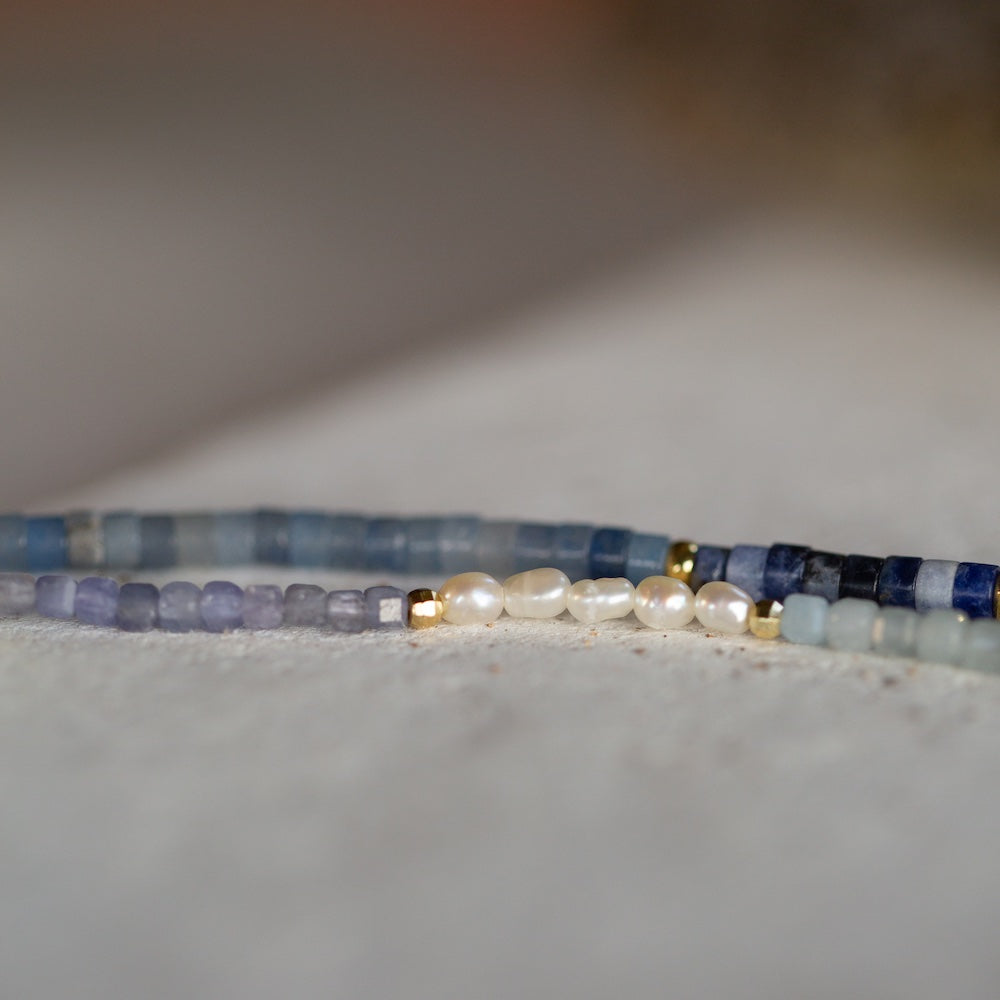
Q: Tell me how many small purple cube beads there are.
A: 10